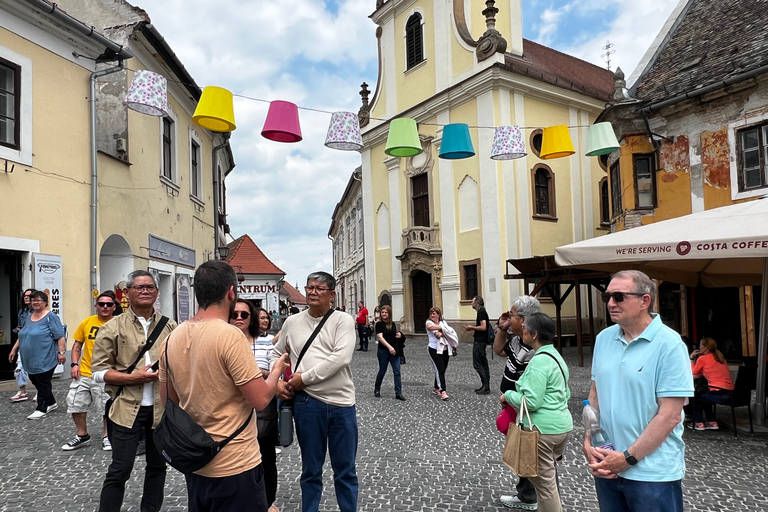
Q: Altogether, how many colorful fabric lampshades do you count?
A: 9